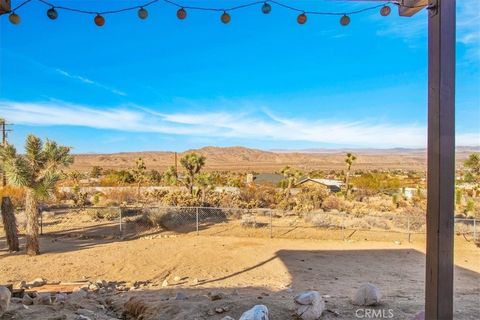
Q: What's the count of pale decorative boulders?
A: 3